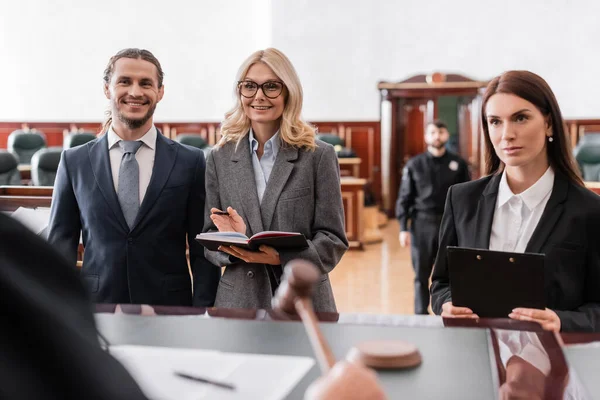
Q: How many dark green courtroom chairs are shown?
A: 7